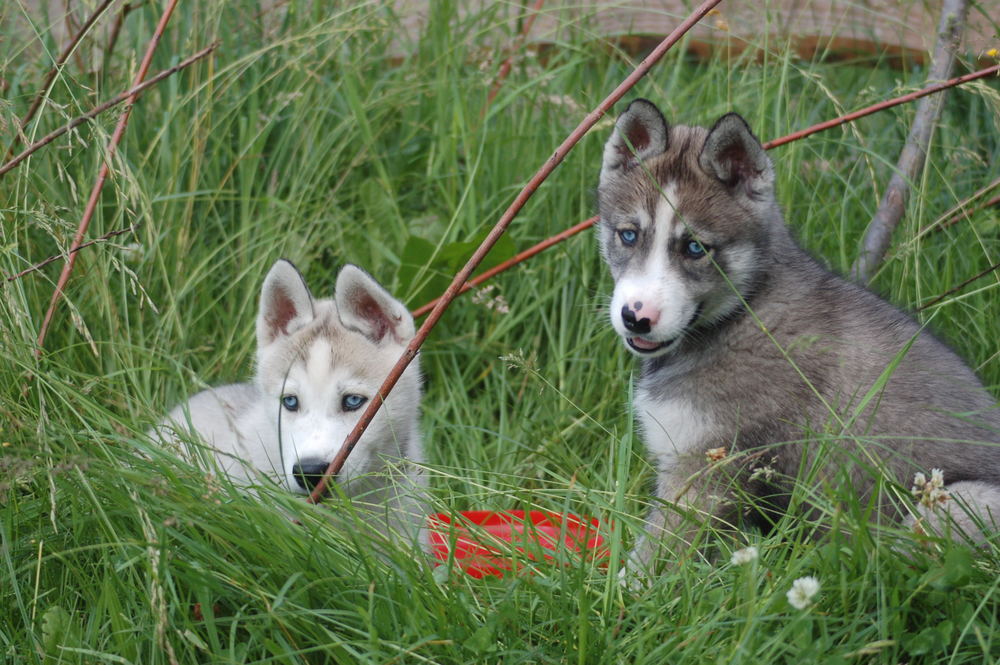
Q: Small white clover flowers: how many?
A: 3